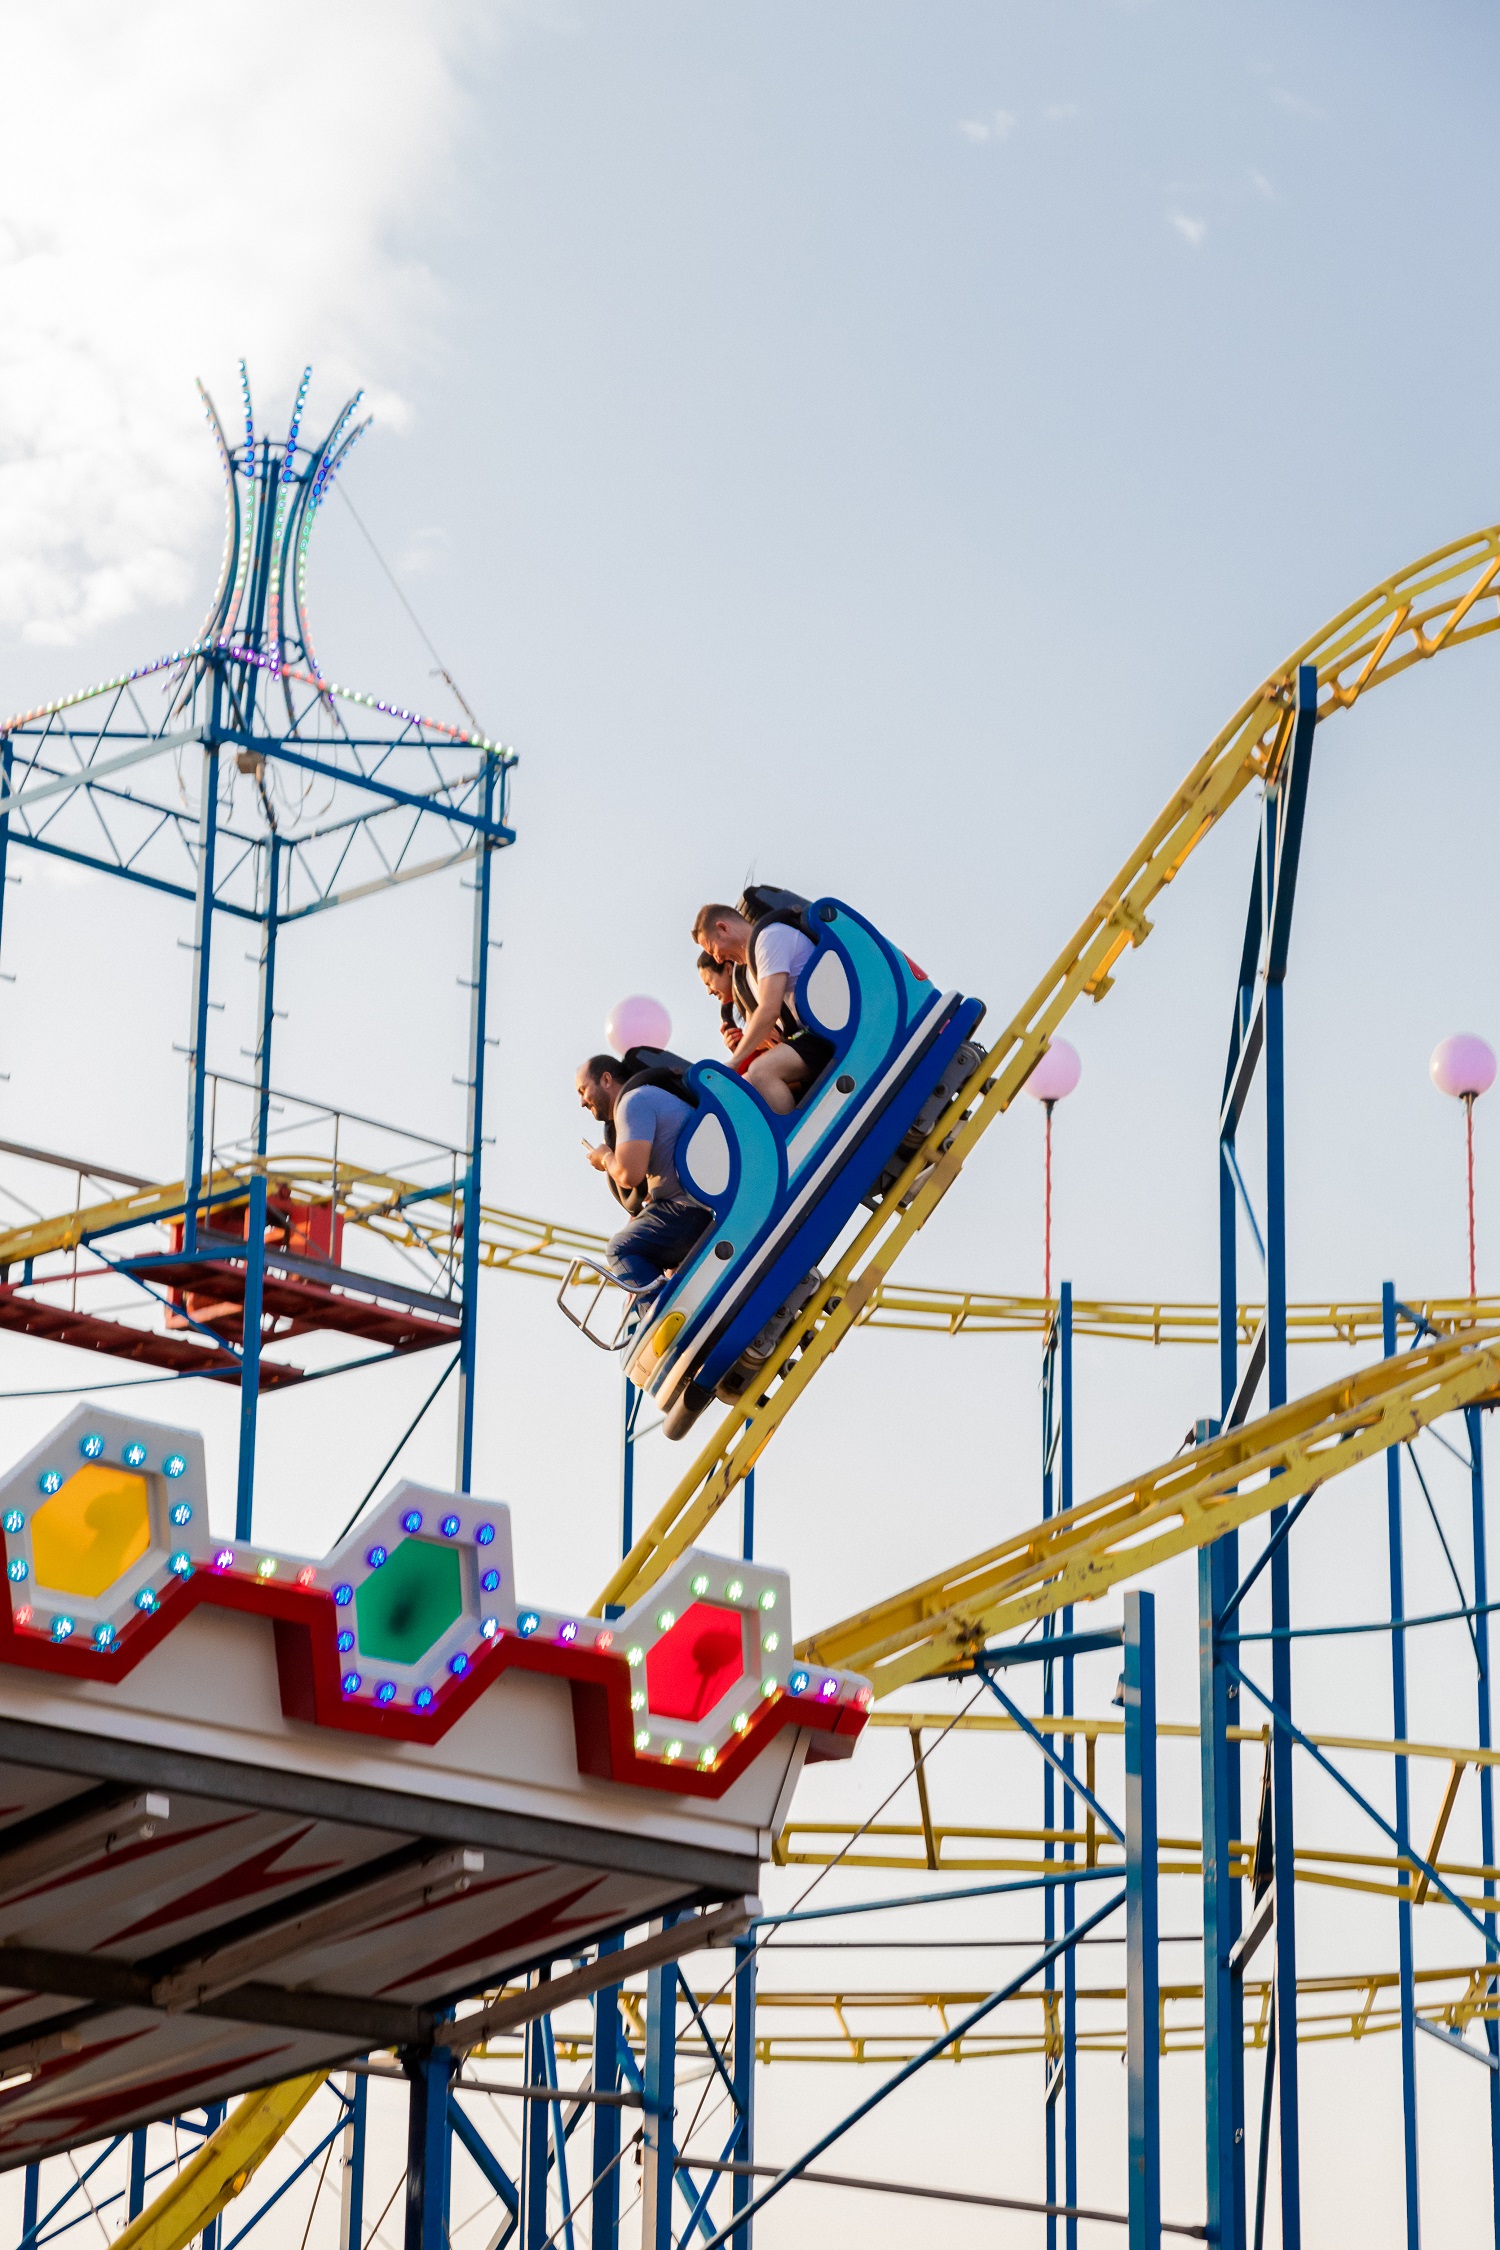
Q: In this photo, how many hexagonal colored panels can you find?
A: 3